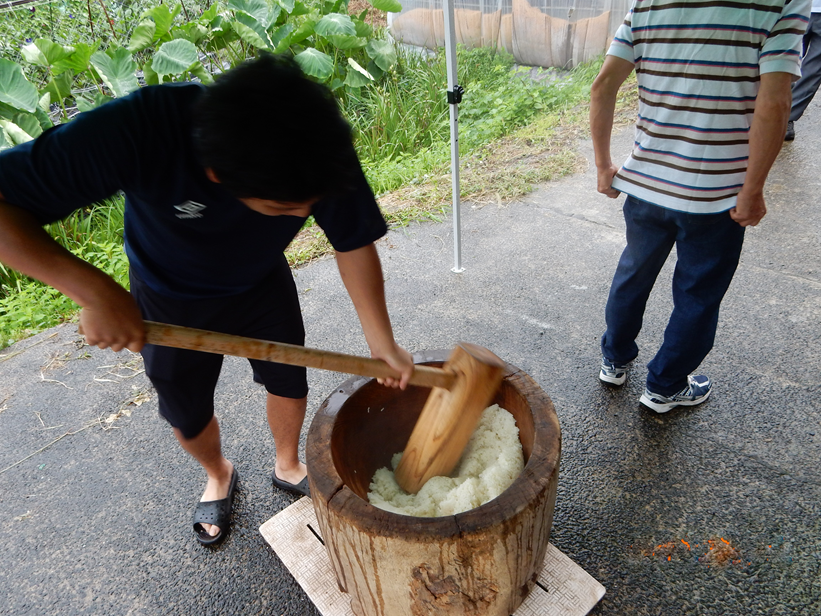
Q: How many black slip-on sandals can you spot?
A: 2